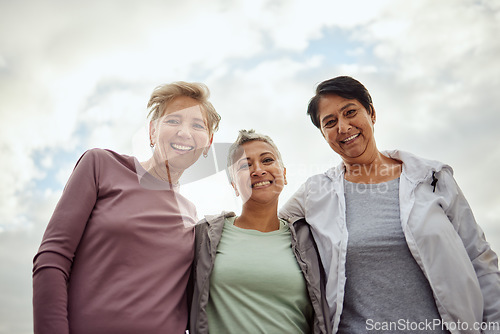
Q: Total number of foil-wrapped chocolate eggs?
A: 0